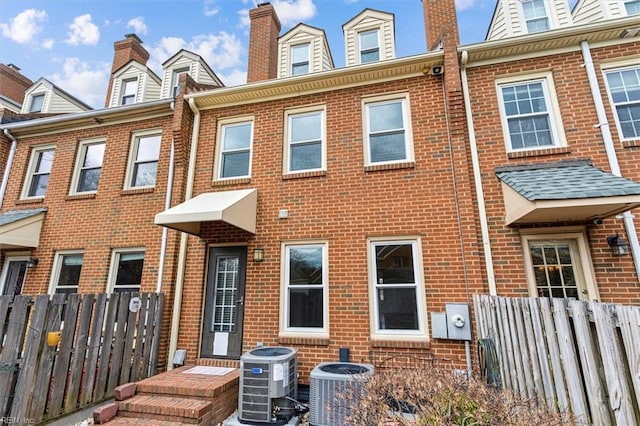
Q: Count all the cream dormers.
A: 7